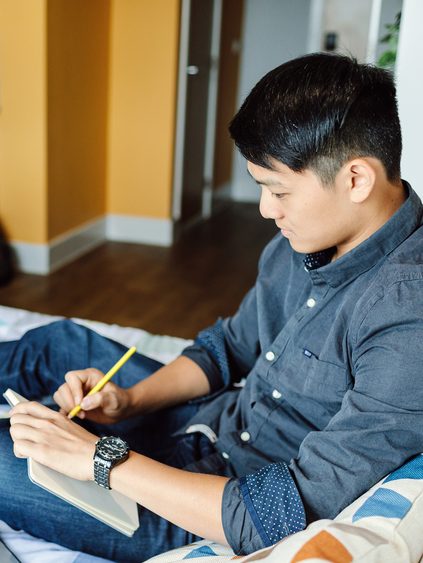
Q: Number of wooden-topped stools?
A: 0